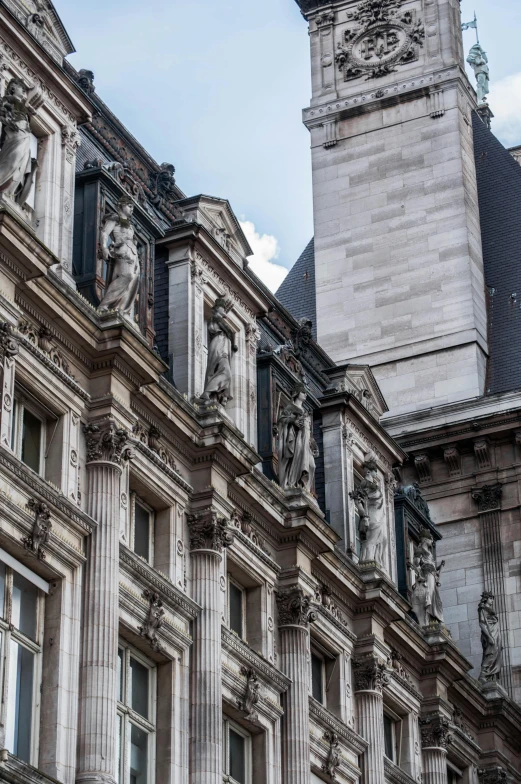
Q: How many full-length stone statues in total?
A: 7